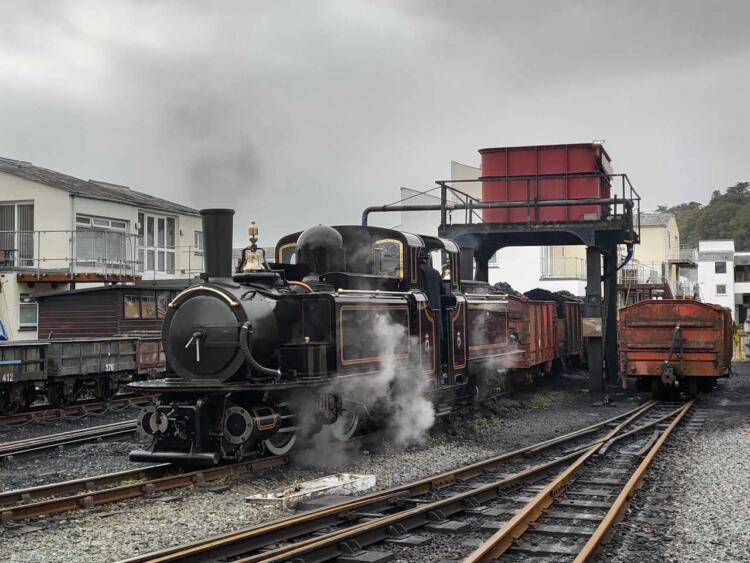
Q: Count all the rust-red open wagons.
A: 3